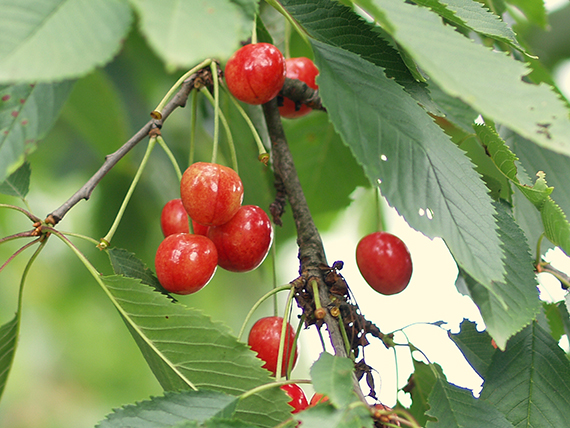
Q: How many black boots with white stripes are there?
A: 0